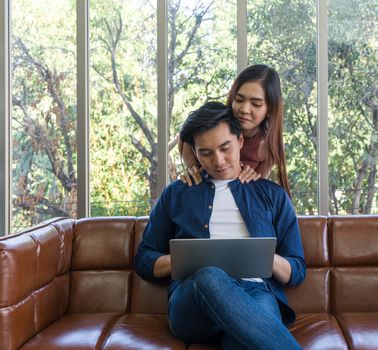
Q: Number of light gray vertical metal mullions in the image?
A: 5